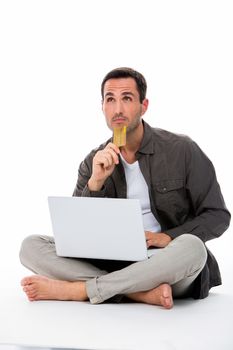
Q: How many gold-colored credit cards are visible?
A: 1